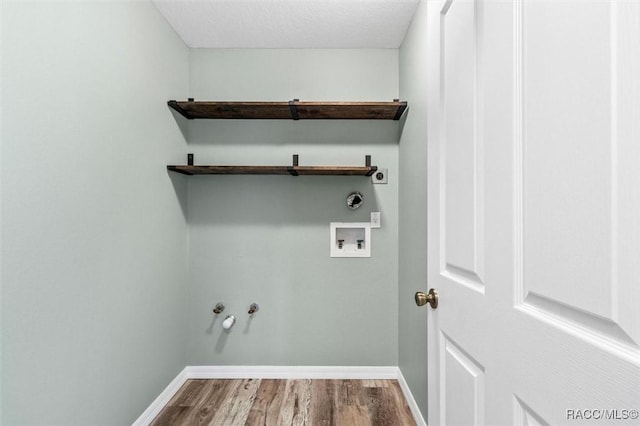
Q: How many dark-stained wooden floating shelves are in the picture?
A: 2